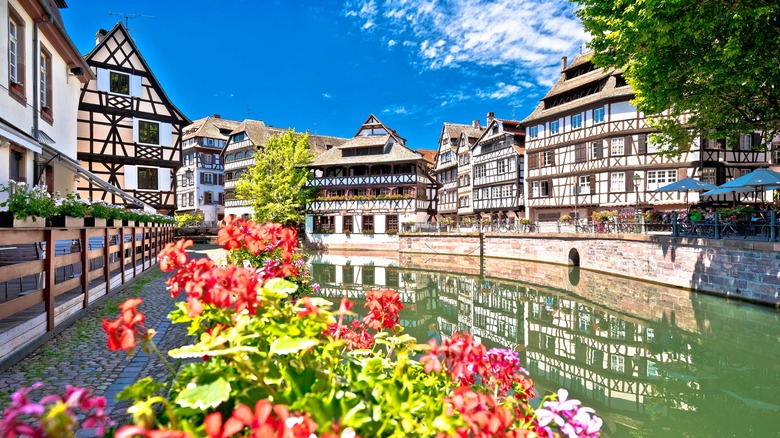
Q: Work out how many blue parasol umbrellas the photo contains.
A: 3